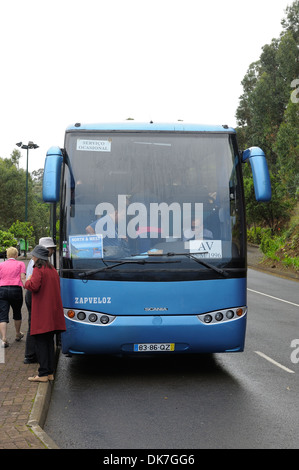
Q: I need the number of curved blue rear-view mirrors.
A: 2